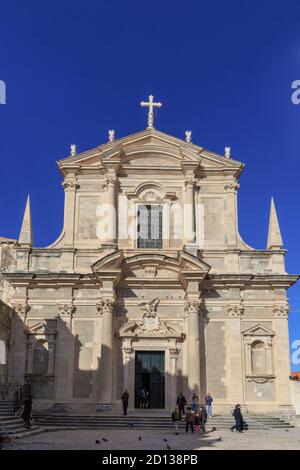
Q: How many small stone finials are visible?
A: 4